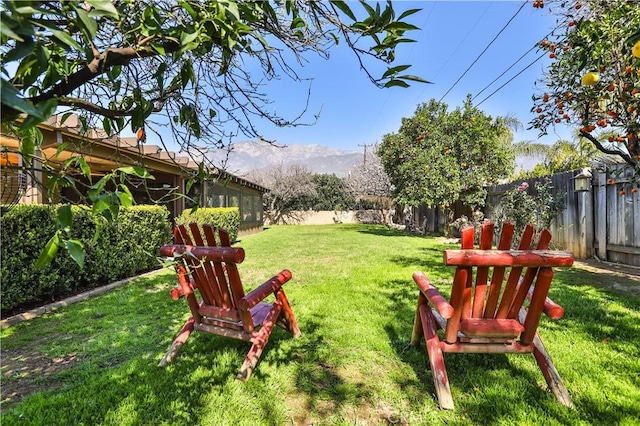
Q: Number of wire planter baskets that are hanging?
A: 1